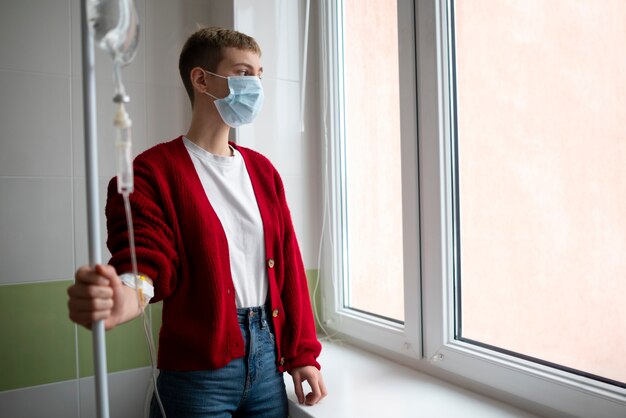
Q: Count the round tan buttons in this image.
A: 3